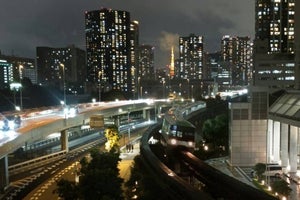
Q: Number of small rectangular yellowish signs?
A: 1